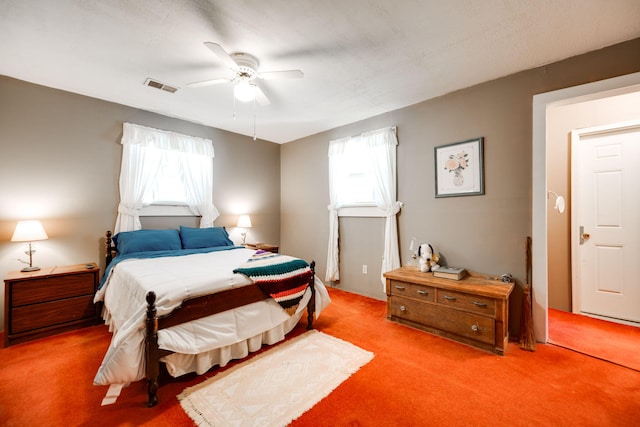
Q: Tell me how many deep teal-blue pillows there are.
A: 2